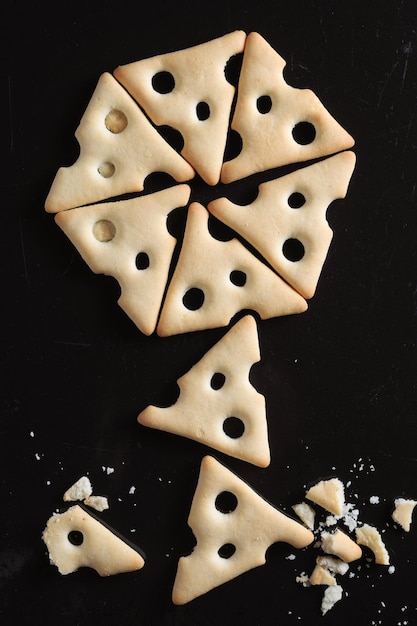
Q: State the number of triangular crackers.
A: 8